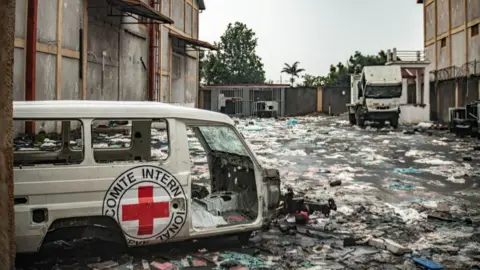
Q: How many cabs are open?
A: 1